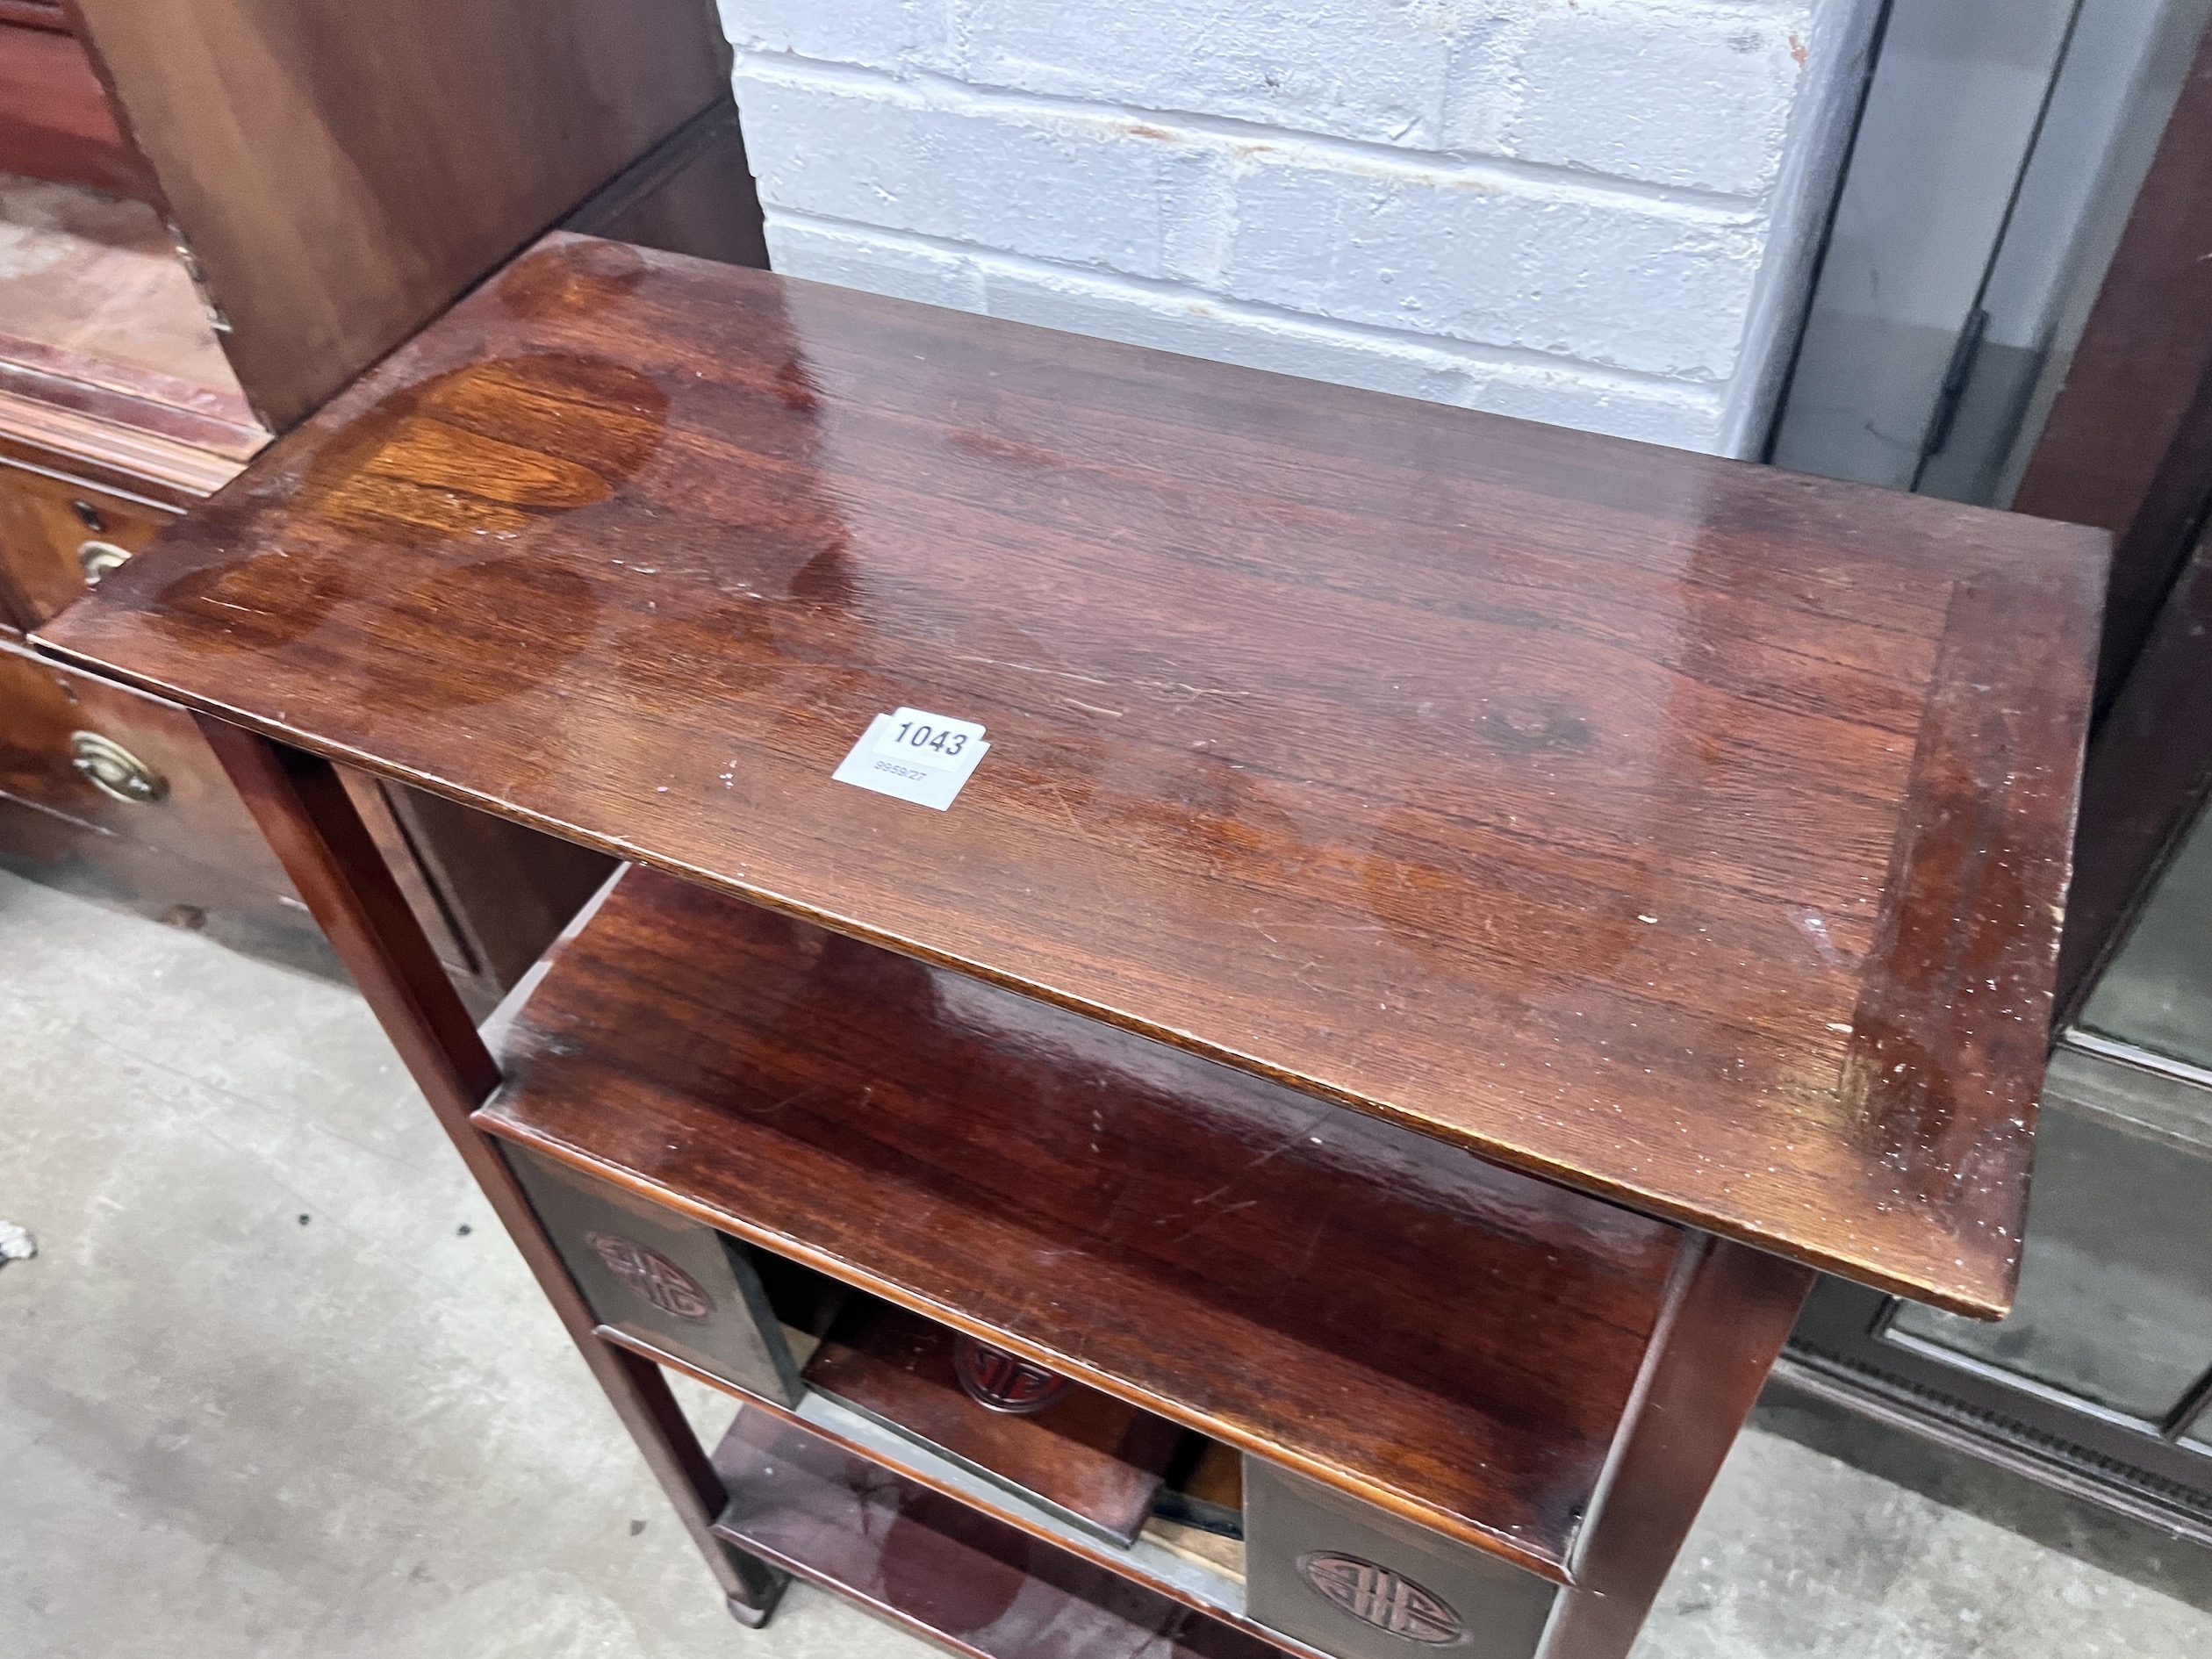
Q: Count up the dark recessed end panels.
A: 2